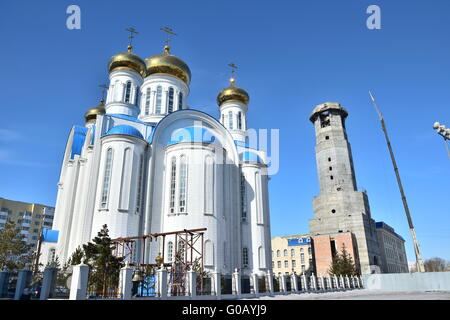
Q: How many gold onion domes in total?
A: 4